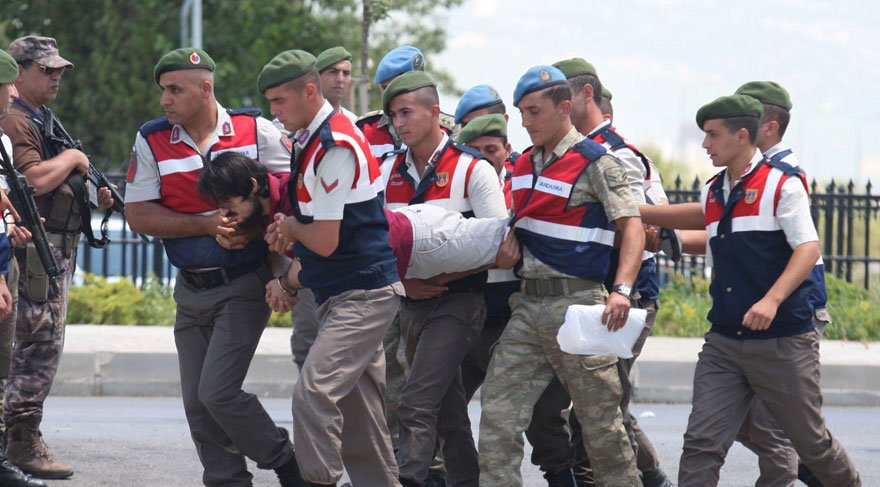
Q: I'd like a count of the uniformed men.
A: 14